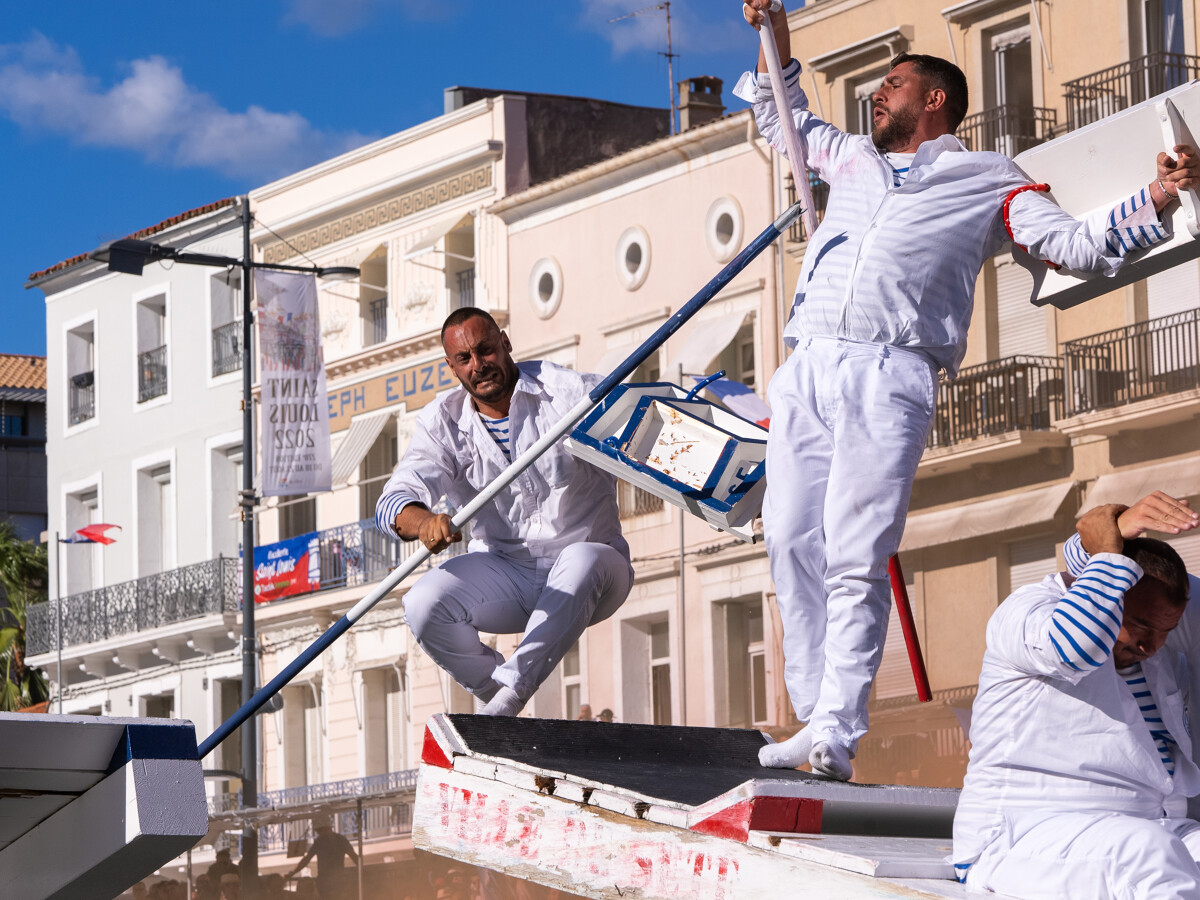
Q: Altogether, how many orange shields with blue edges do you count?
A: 0